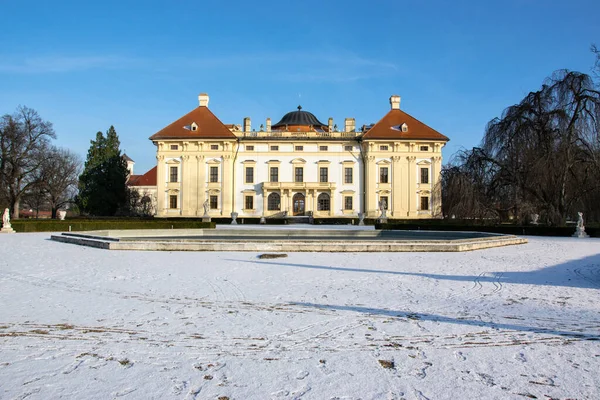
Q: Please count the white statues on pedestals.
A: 4